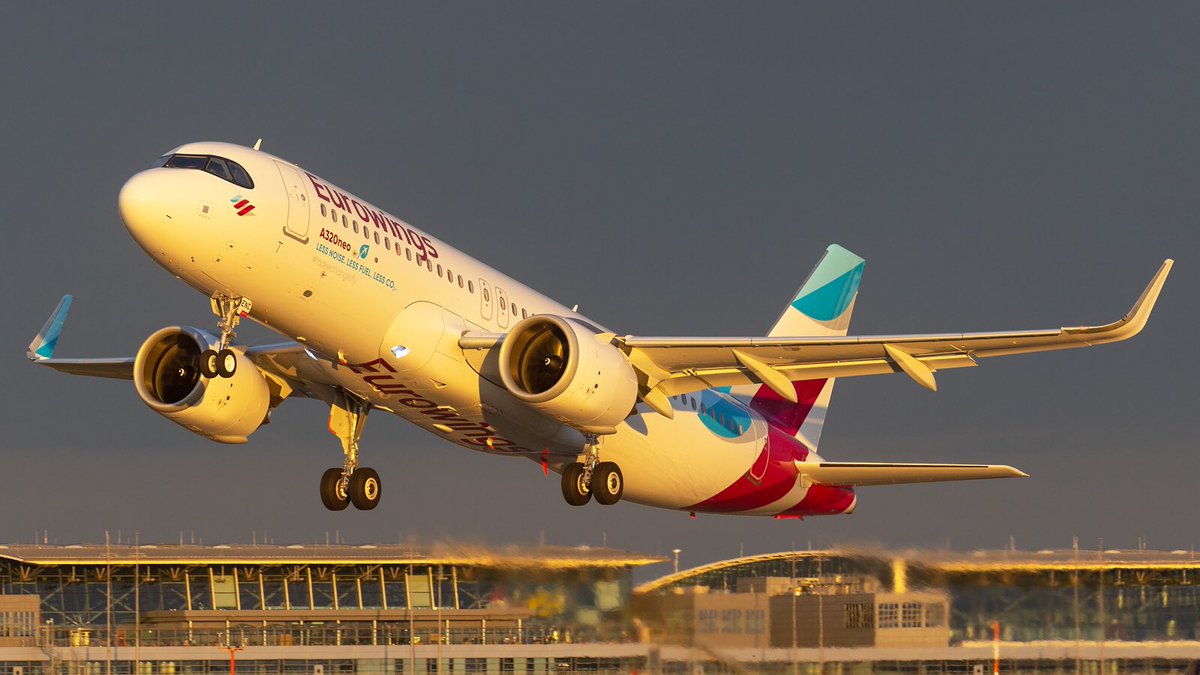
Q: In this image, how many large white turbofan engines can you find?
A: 2